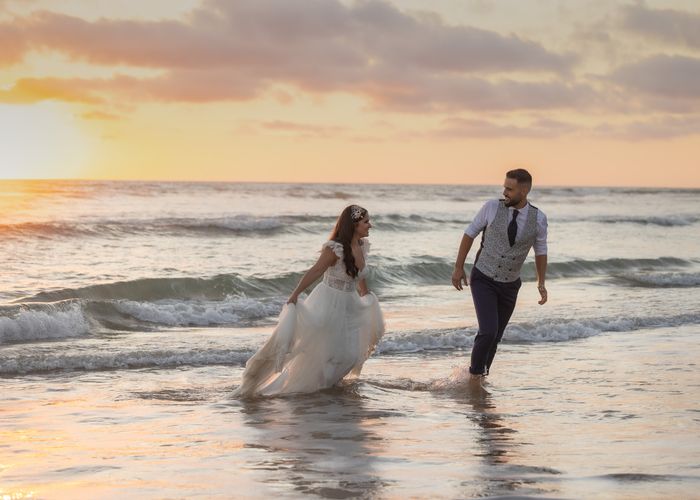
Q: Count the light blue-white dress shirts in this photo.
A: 1